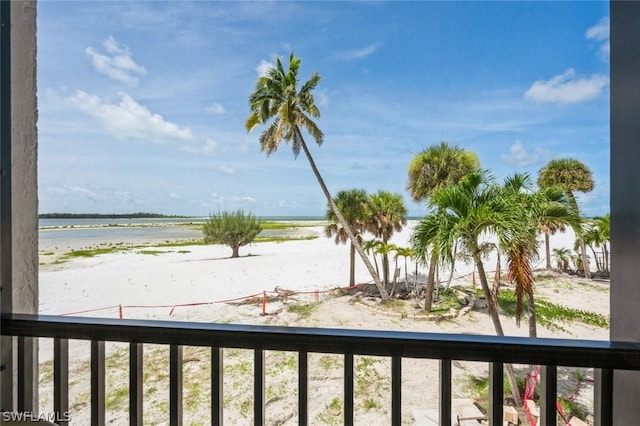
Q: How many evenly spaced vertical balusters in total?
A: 14